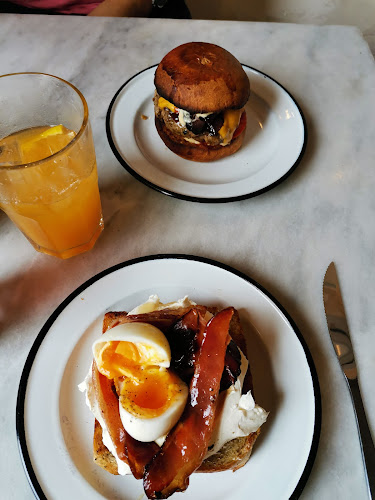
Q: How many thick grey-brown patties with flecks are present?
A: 1